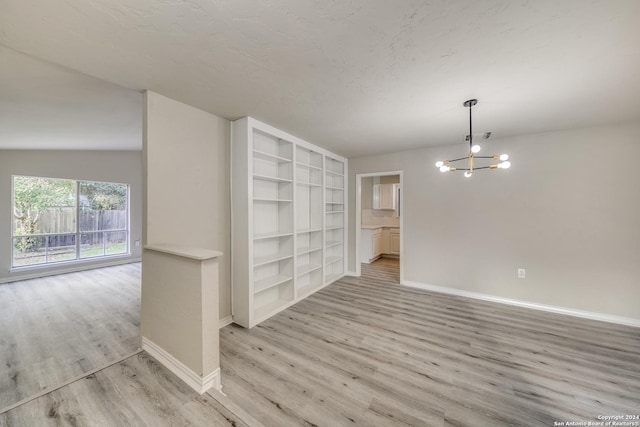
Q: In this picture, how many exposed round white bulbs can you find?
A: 6